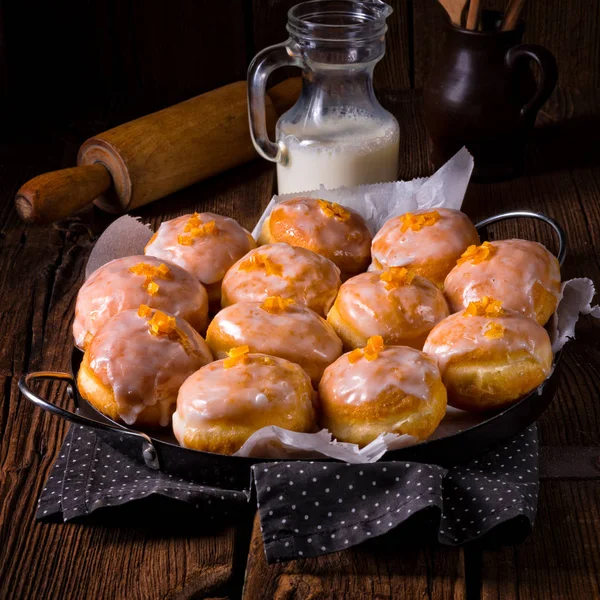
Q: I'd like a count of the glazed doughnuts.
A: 12